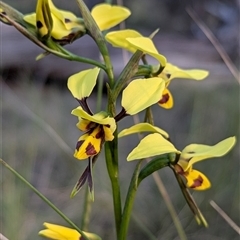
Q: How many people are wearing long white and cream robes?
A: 0